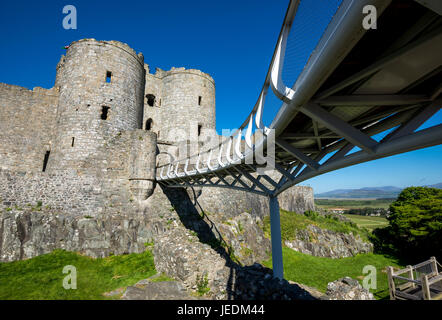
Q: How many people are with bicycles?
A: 0